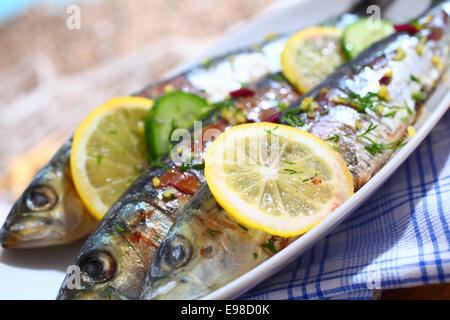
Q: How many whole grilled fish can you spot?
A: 3